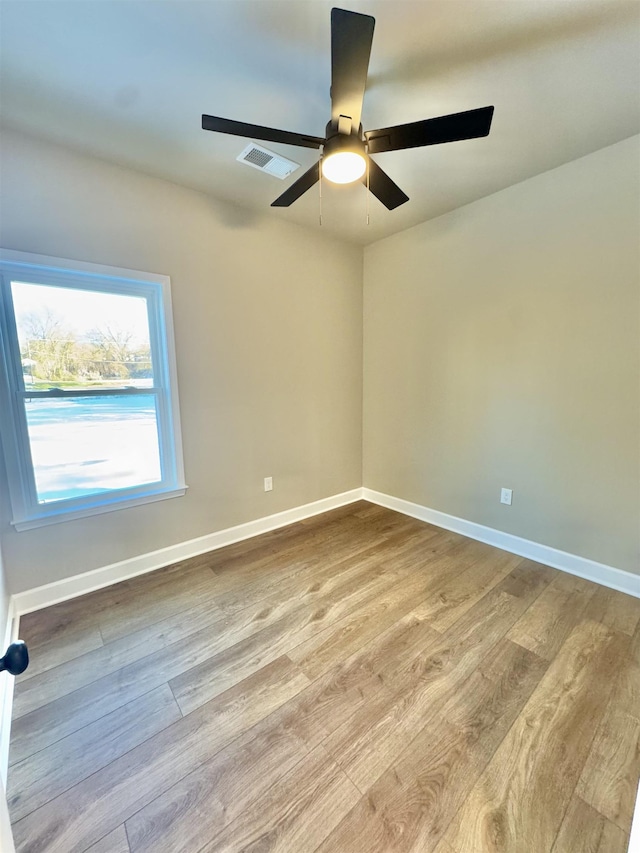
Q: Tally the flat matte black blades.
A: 5